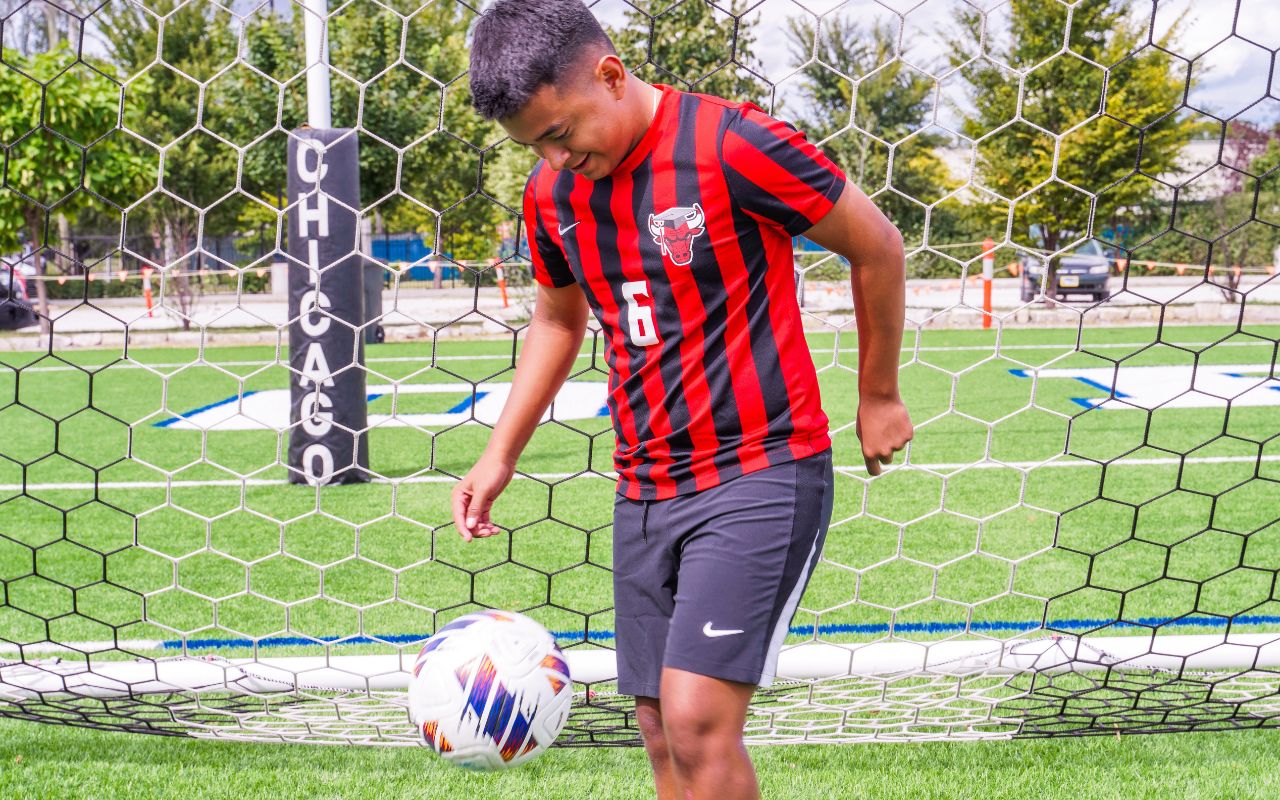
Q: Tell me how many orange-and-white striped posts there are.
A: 3